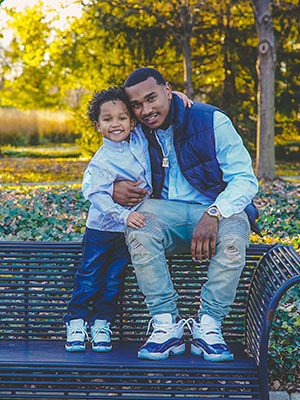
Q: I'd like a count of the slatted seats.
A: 1